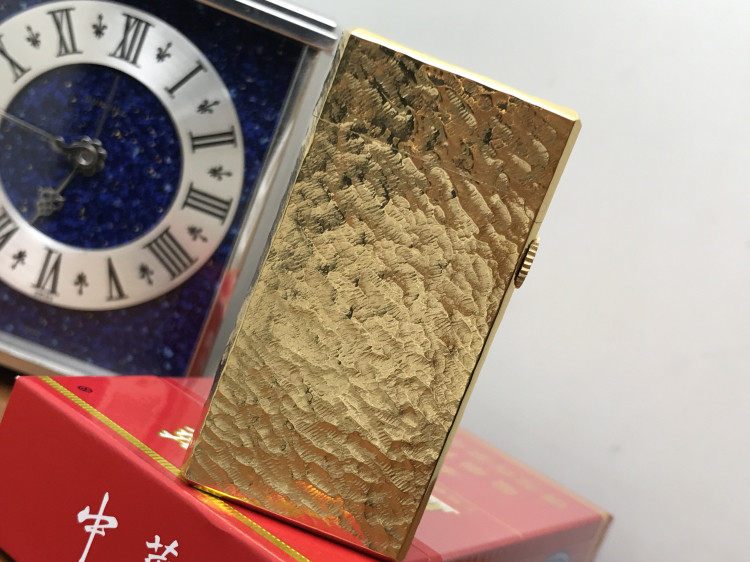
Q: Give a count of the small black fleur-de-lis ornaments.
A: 9